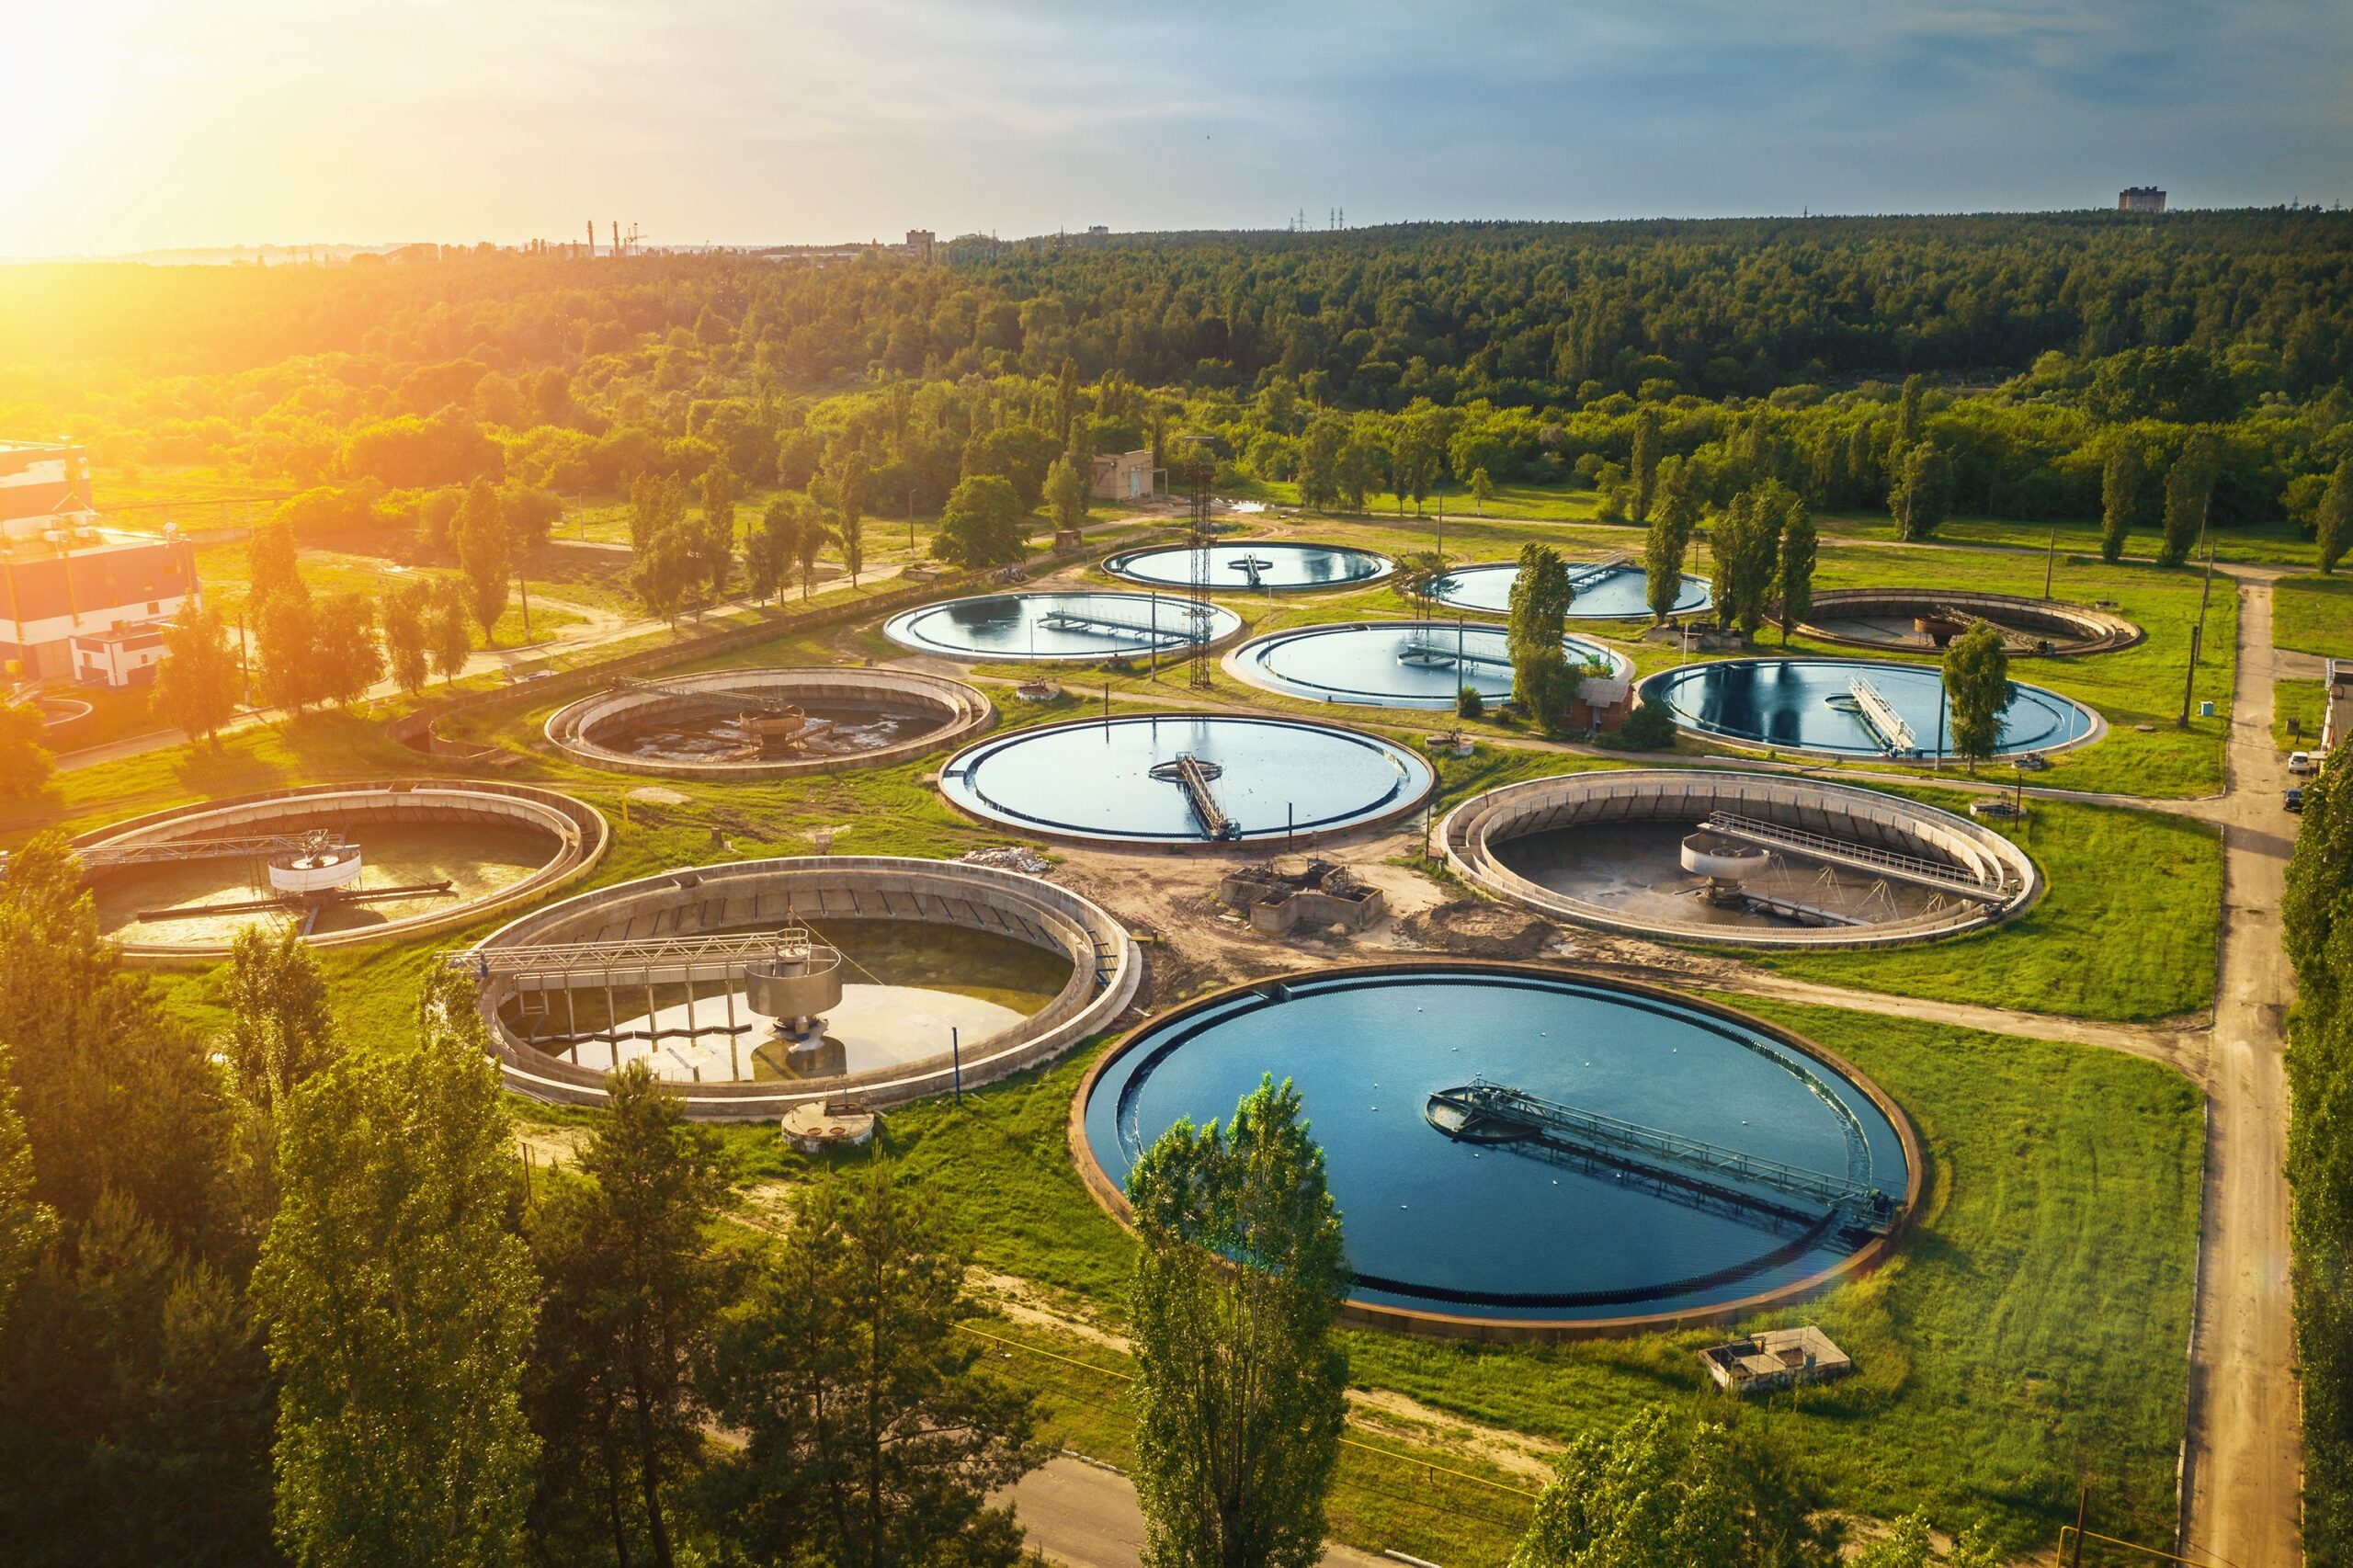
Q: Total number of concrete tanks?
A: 12